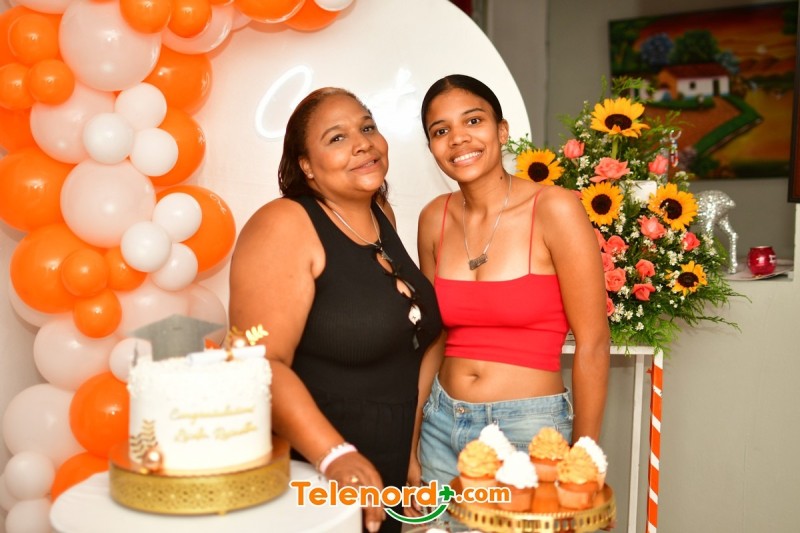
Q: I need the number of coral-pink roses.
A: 12